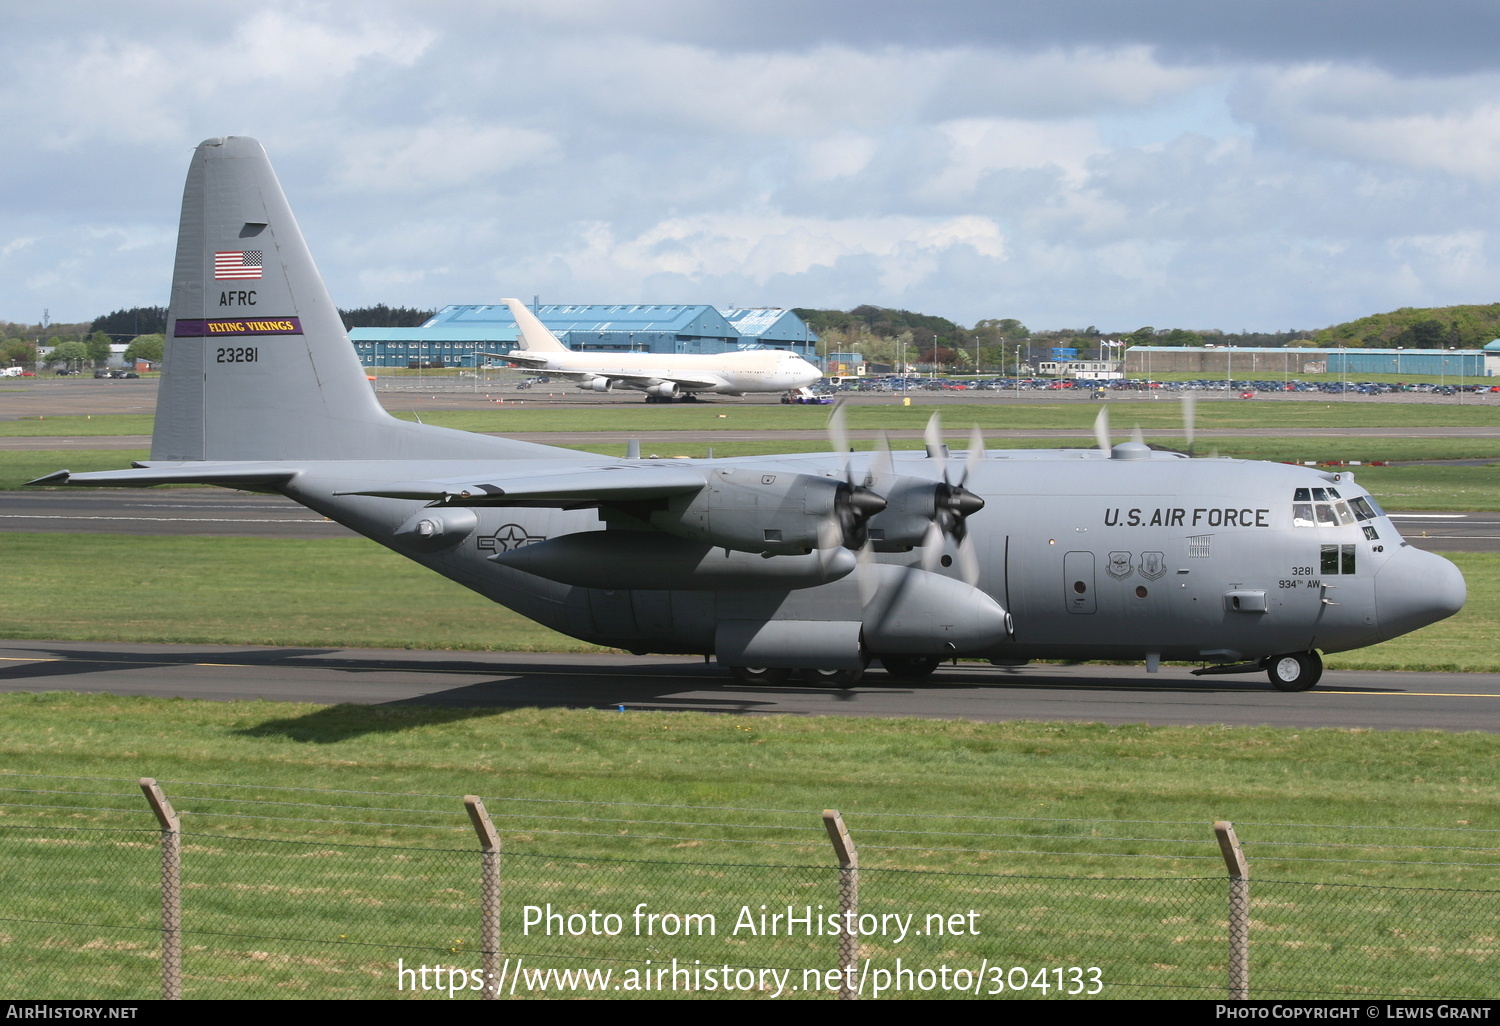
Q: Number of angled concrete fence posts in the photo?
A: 4